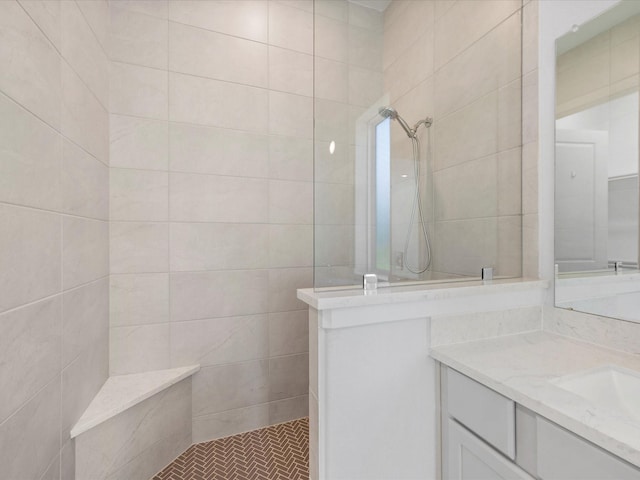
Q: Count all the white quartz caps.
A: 2